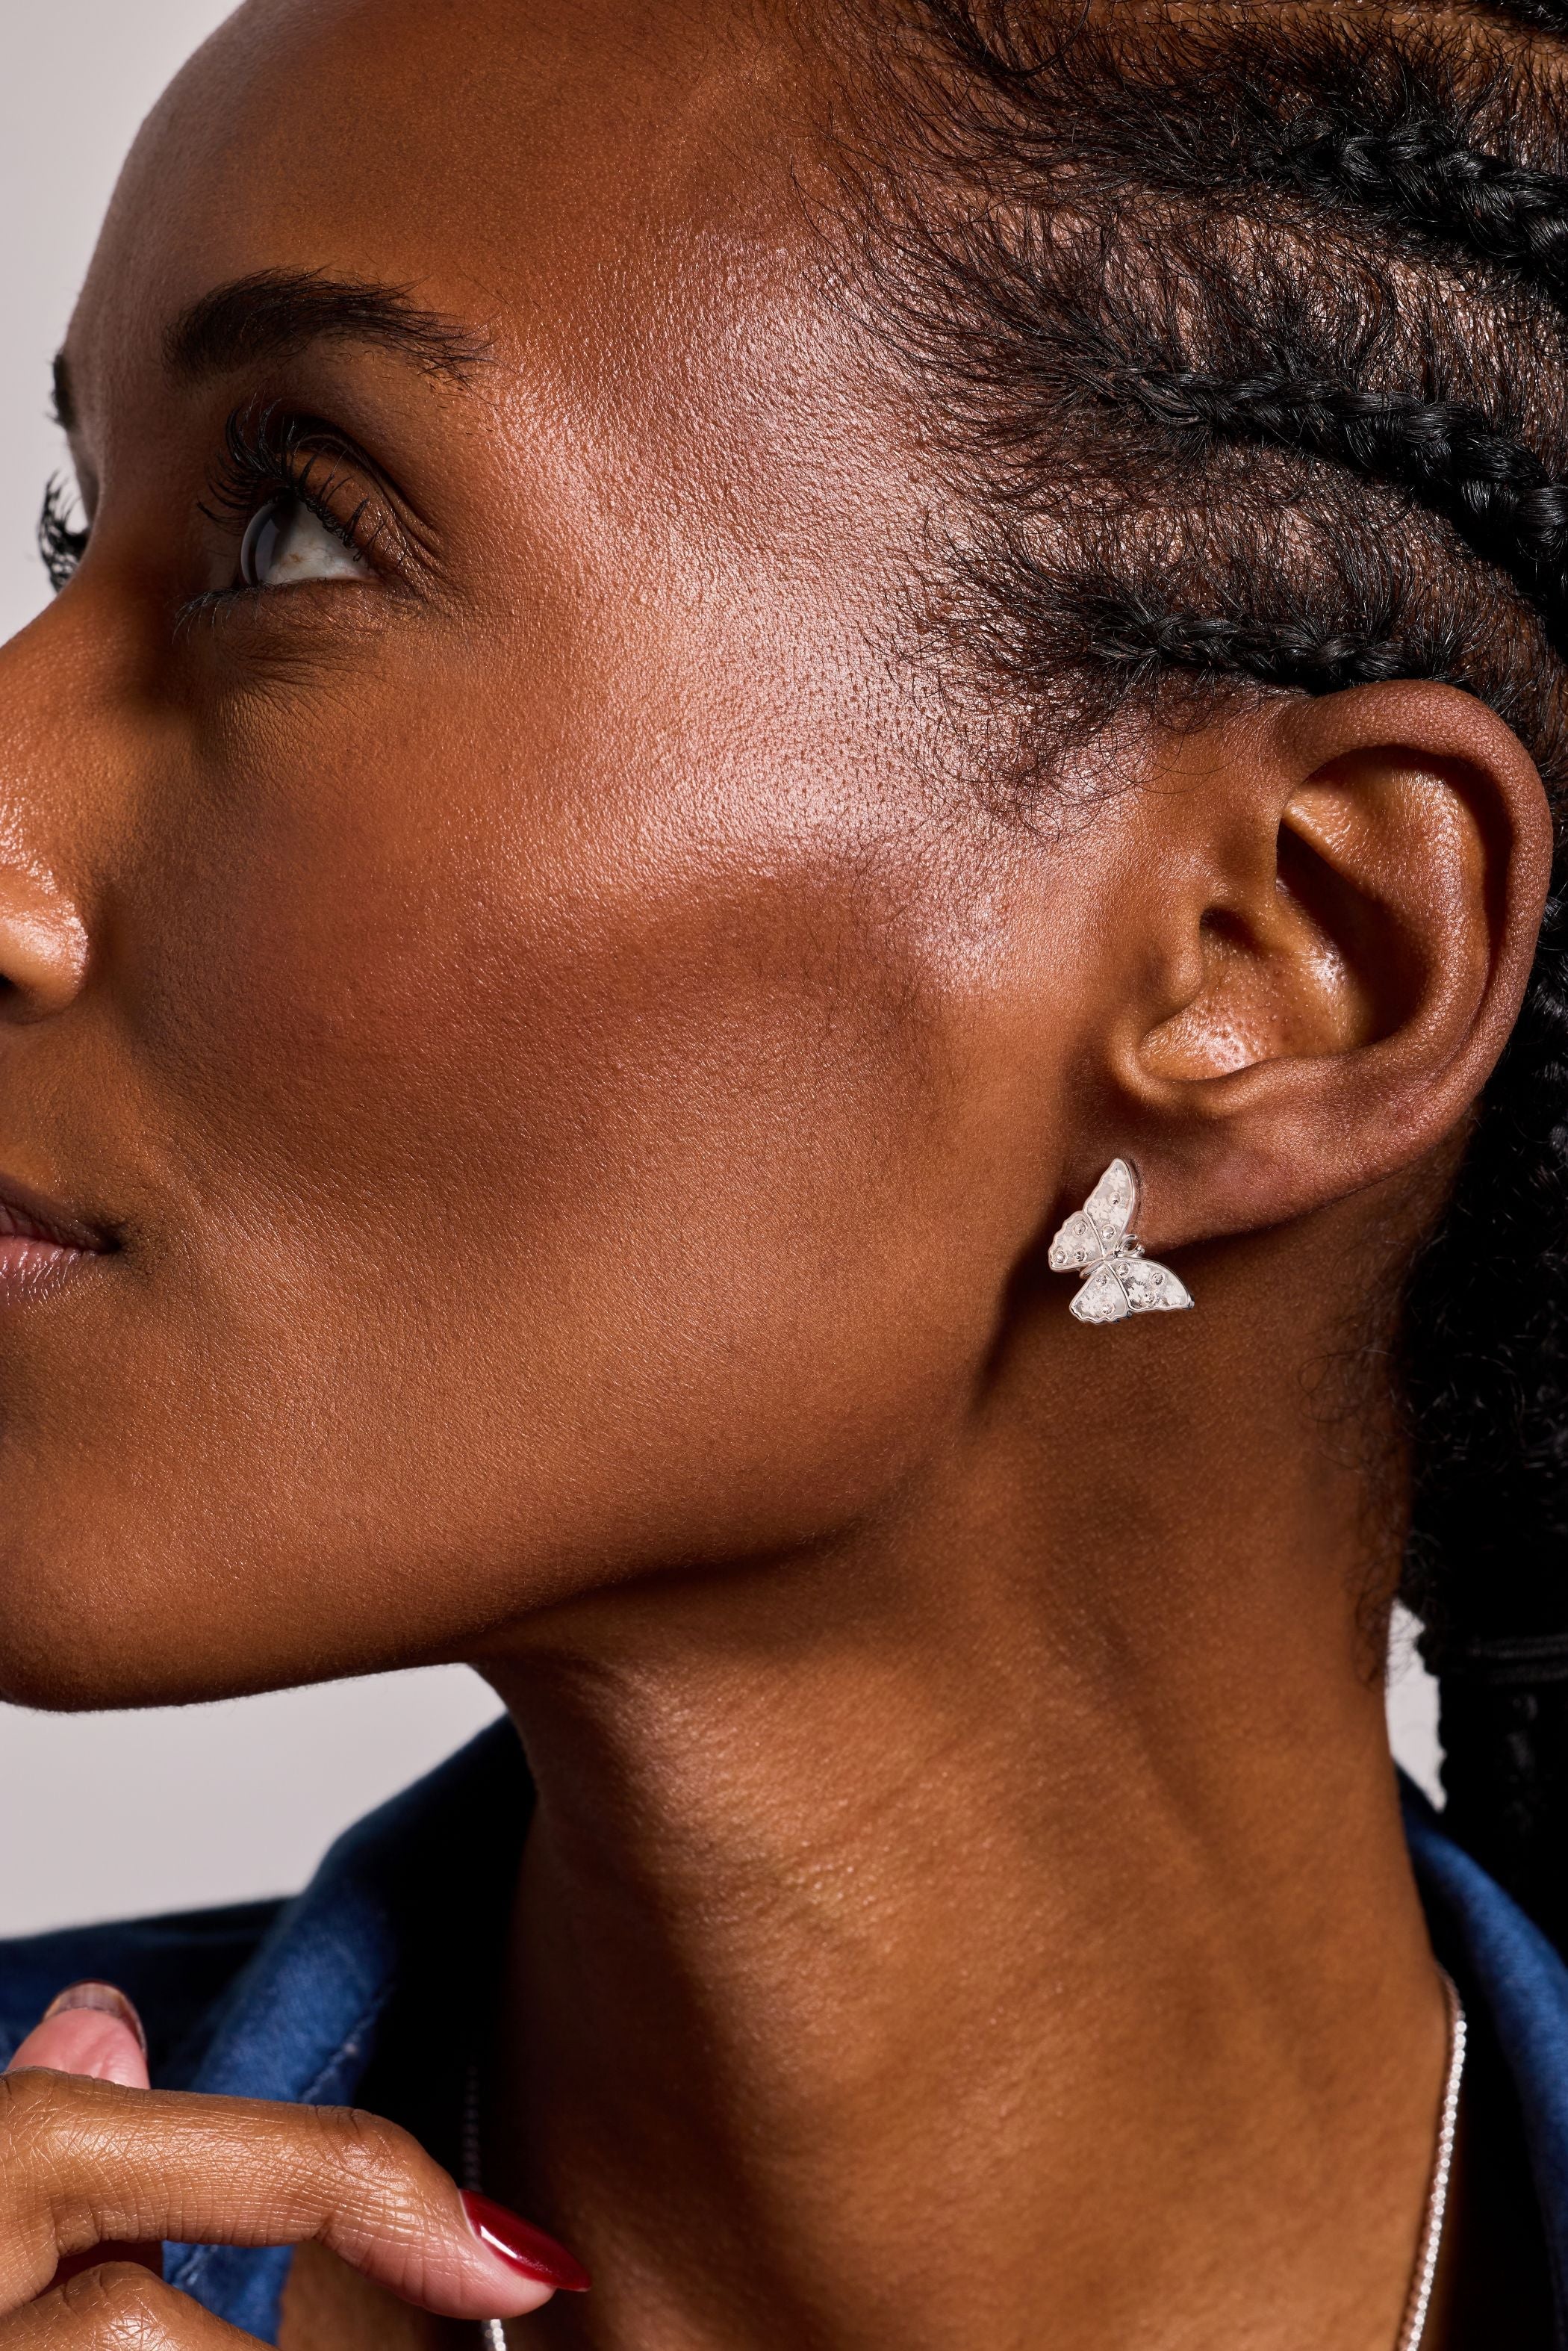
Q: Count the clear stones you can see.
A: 10